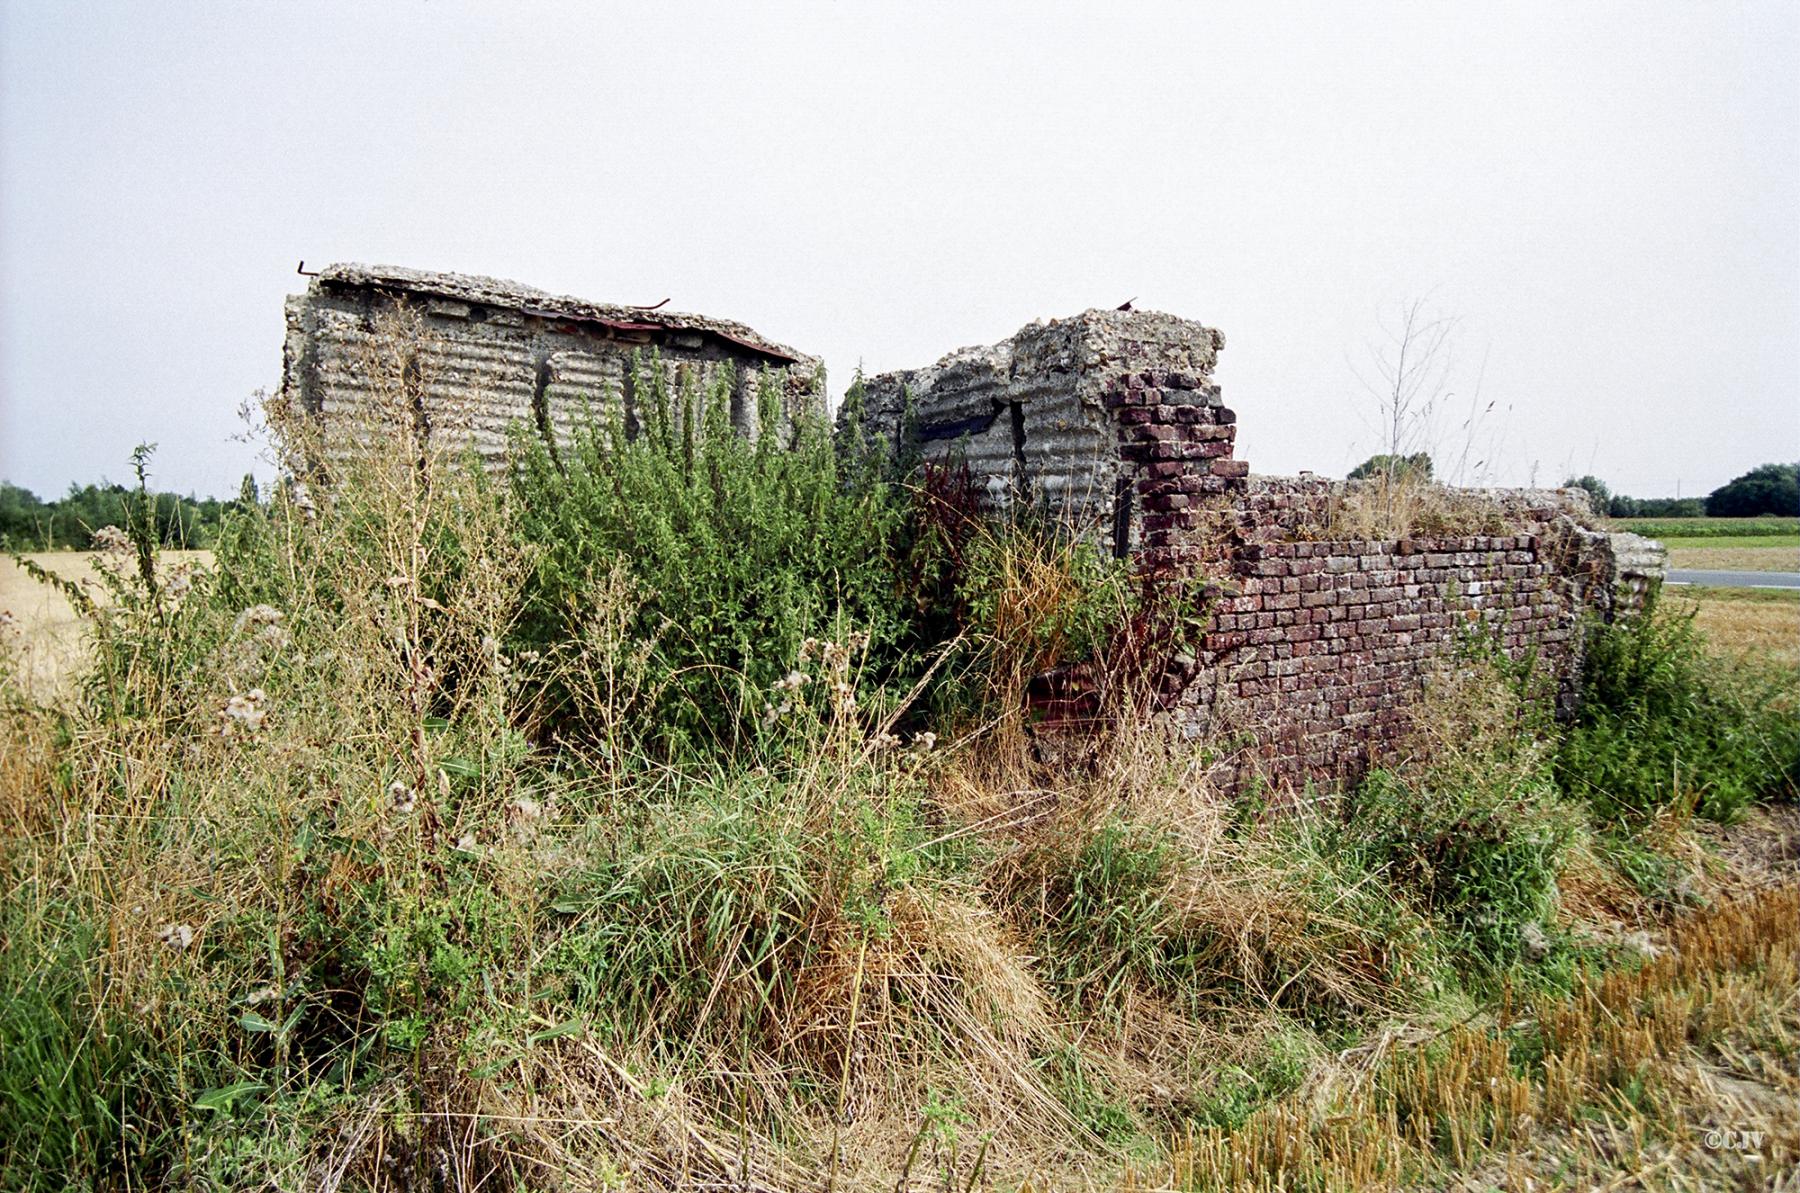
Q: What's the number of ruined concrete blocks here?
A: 2